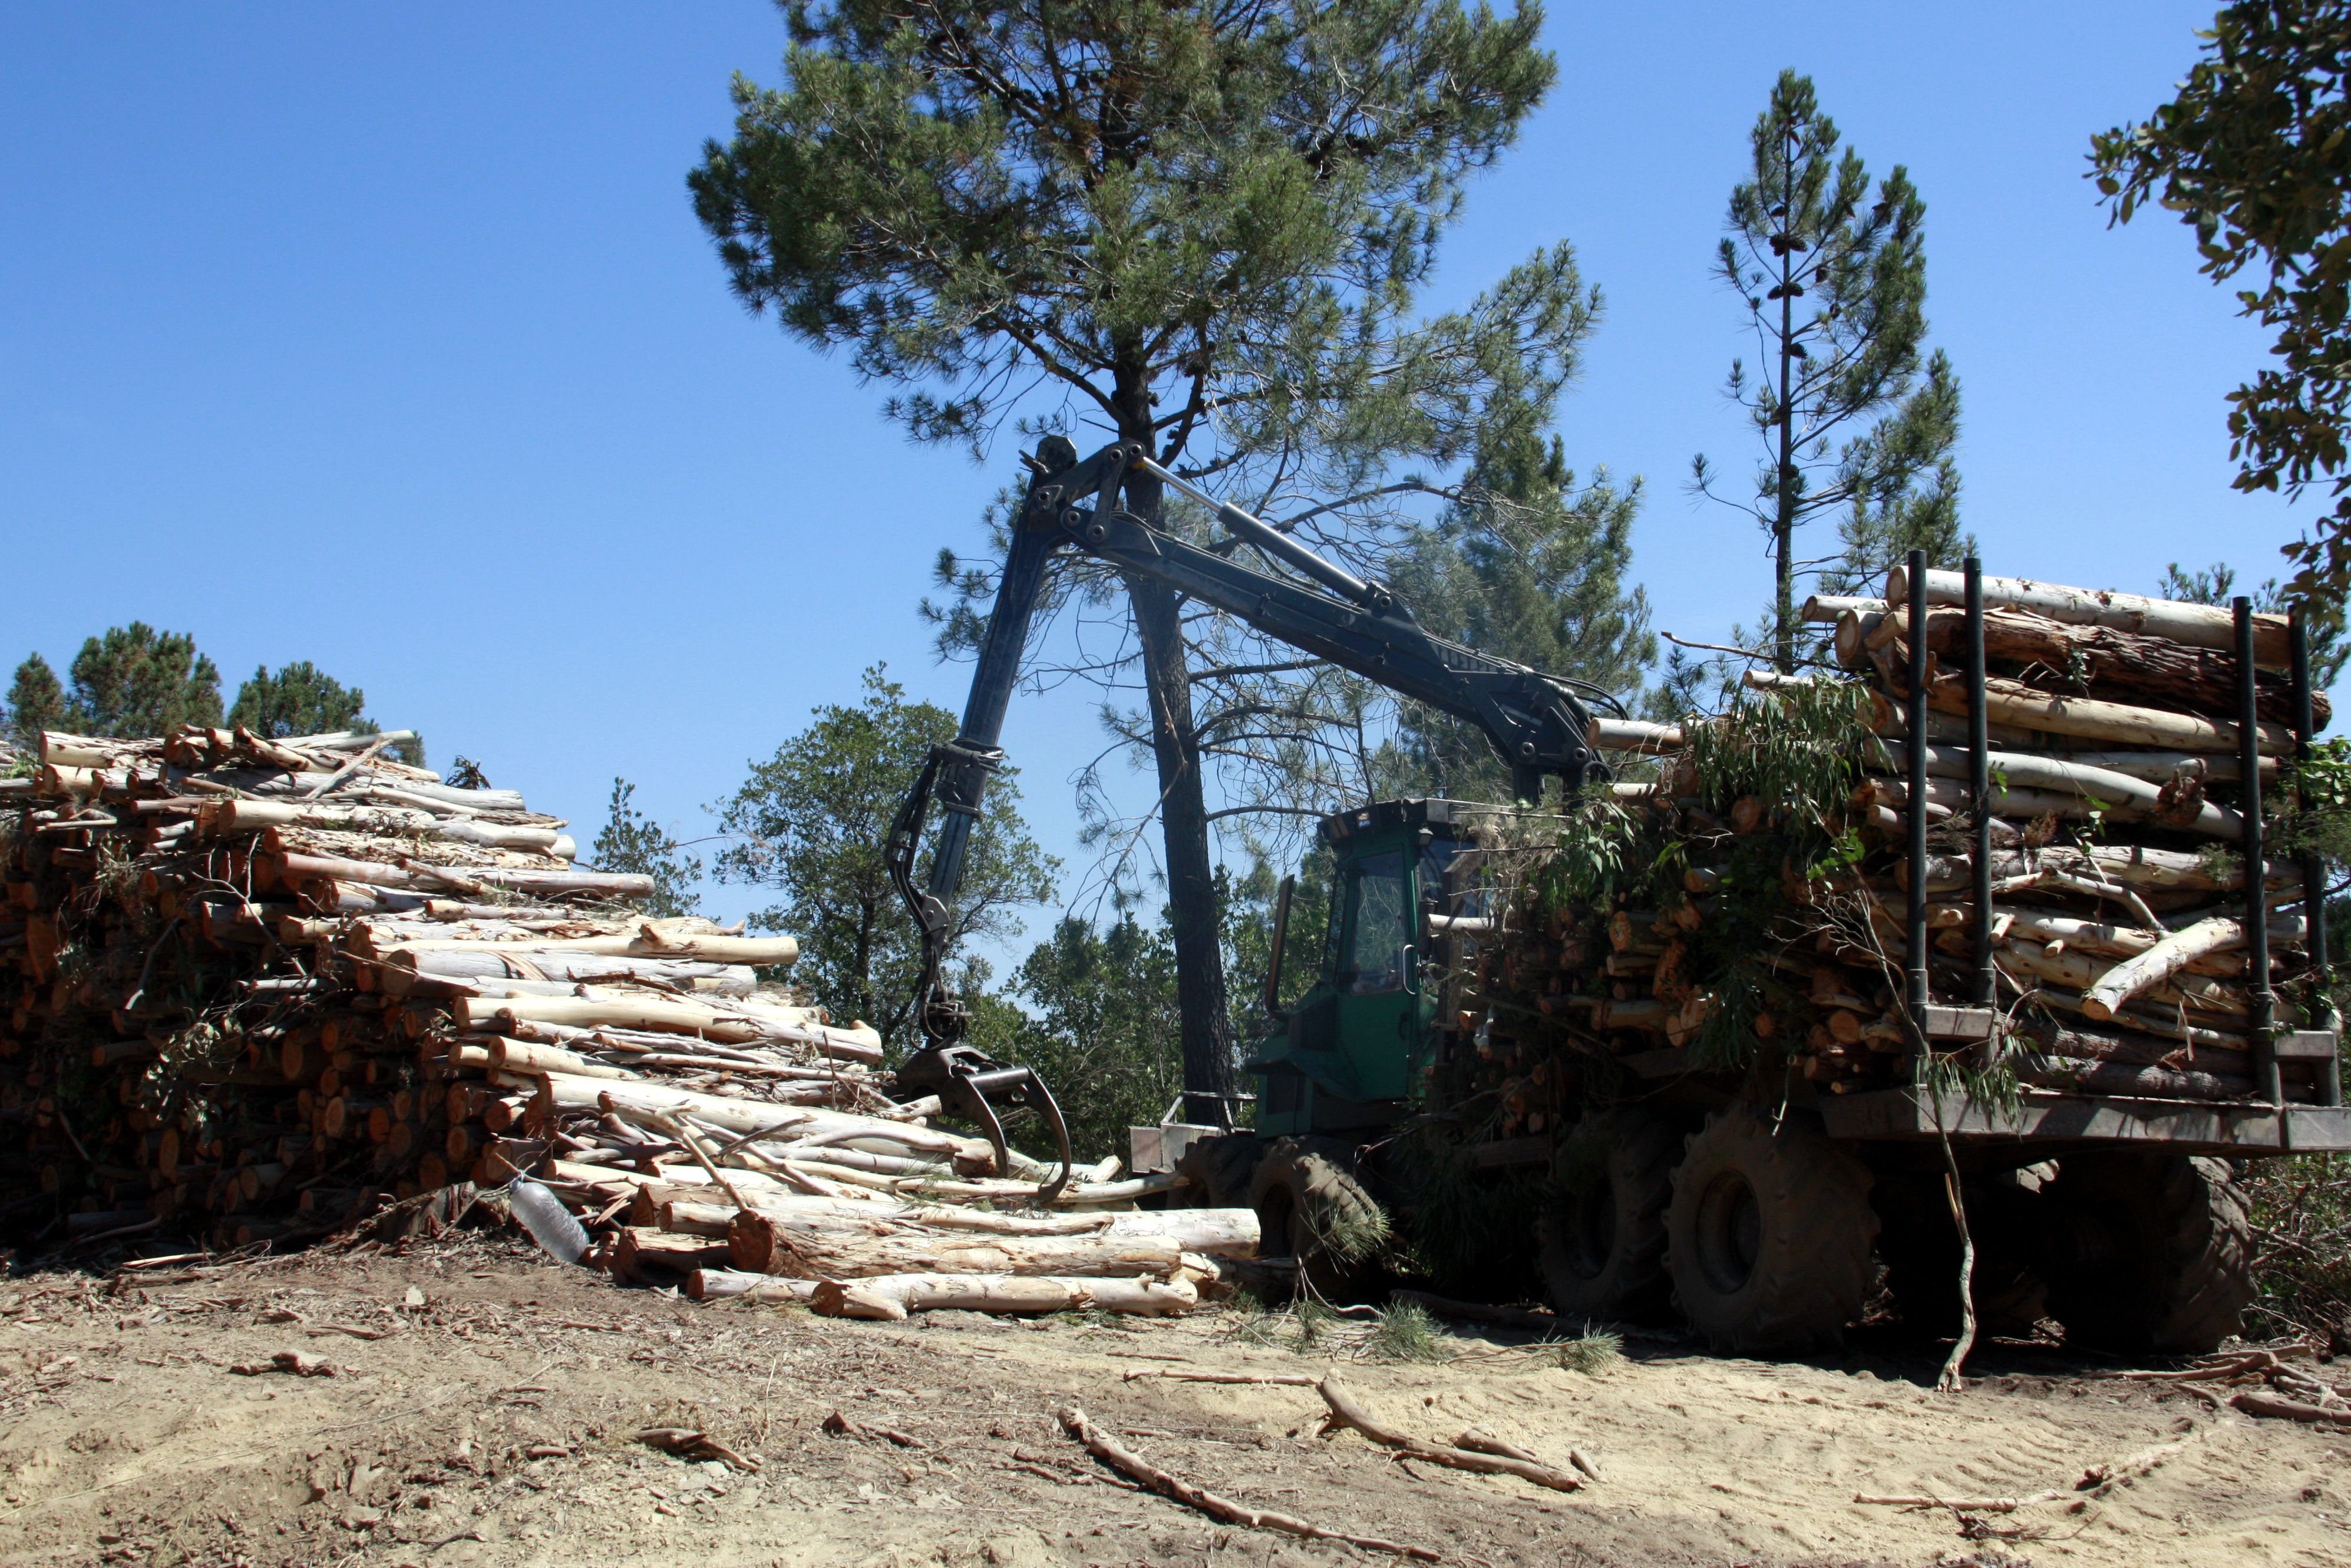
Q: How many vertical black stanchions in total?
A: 4